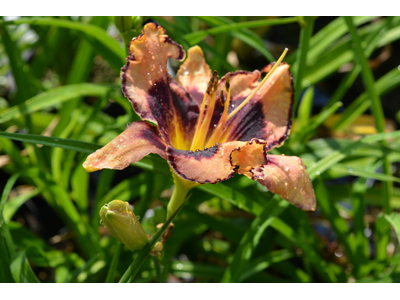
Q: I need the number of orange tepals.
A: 6